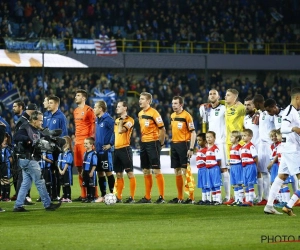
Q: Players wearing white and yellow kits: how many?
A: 6